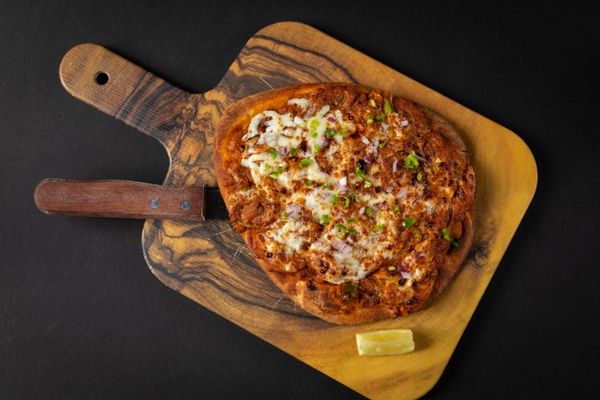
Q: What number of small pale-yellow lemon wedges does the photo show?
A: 1